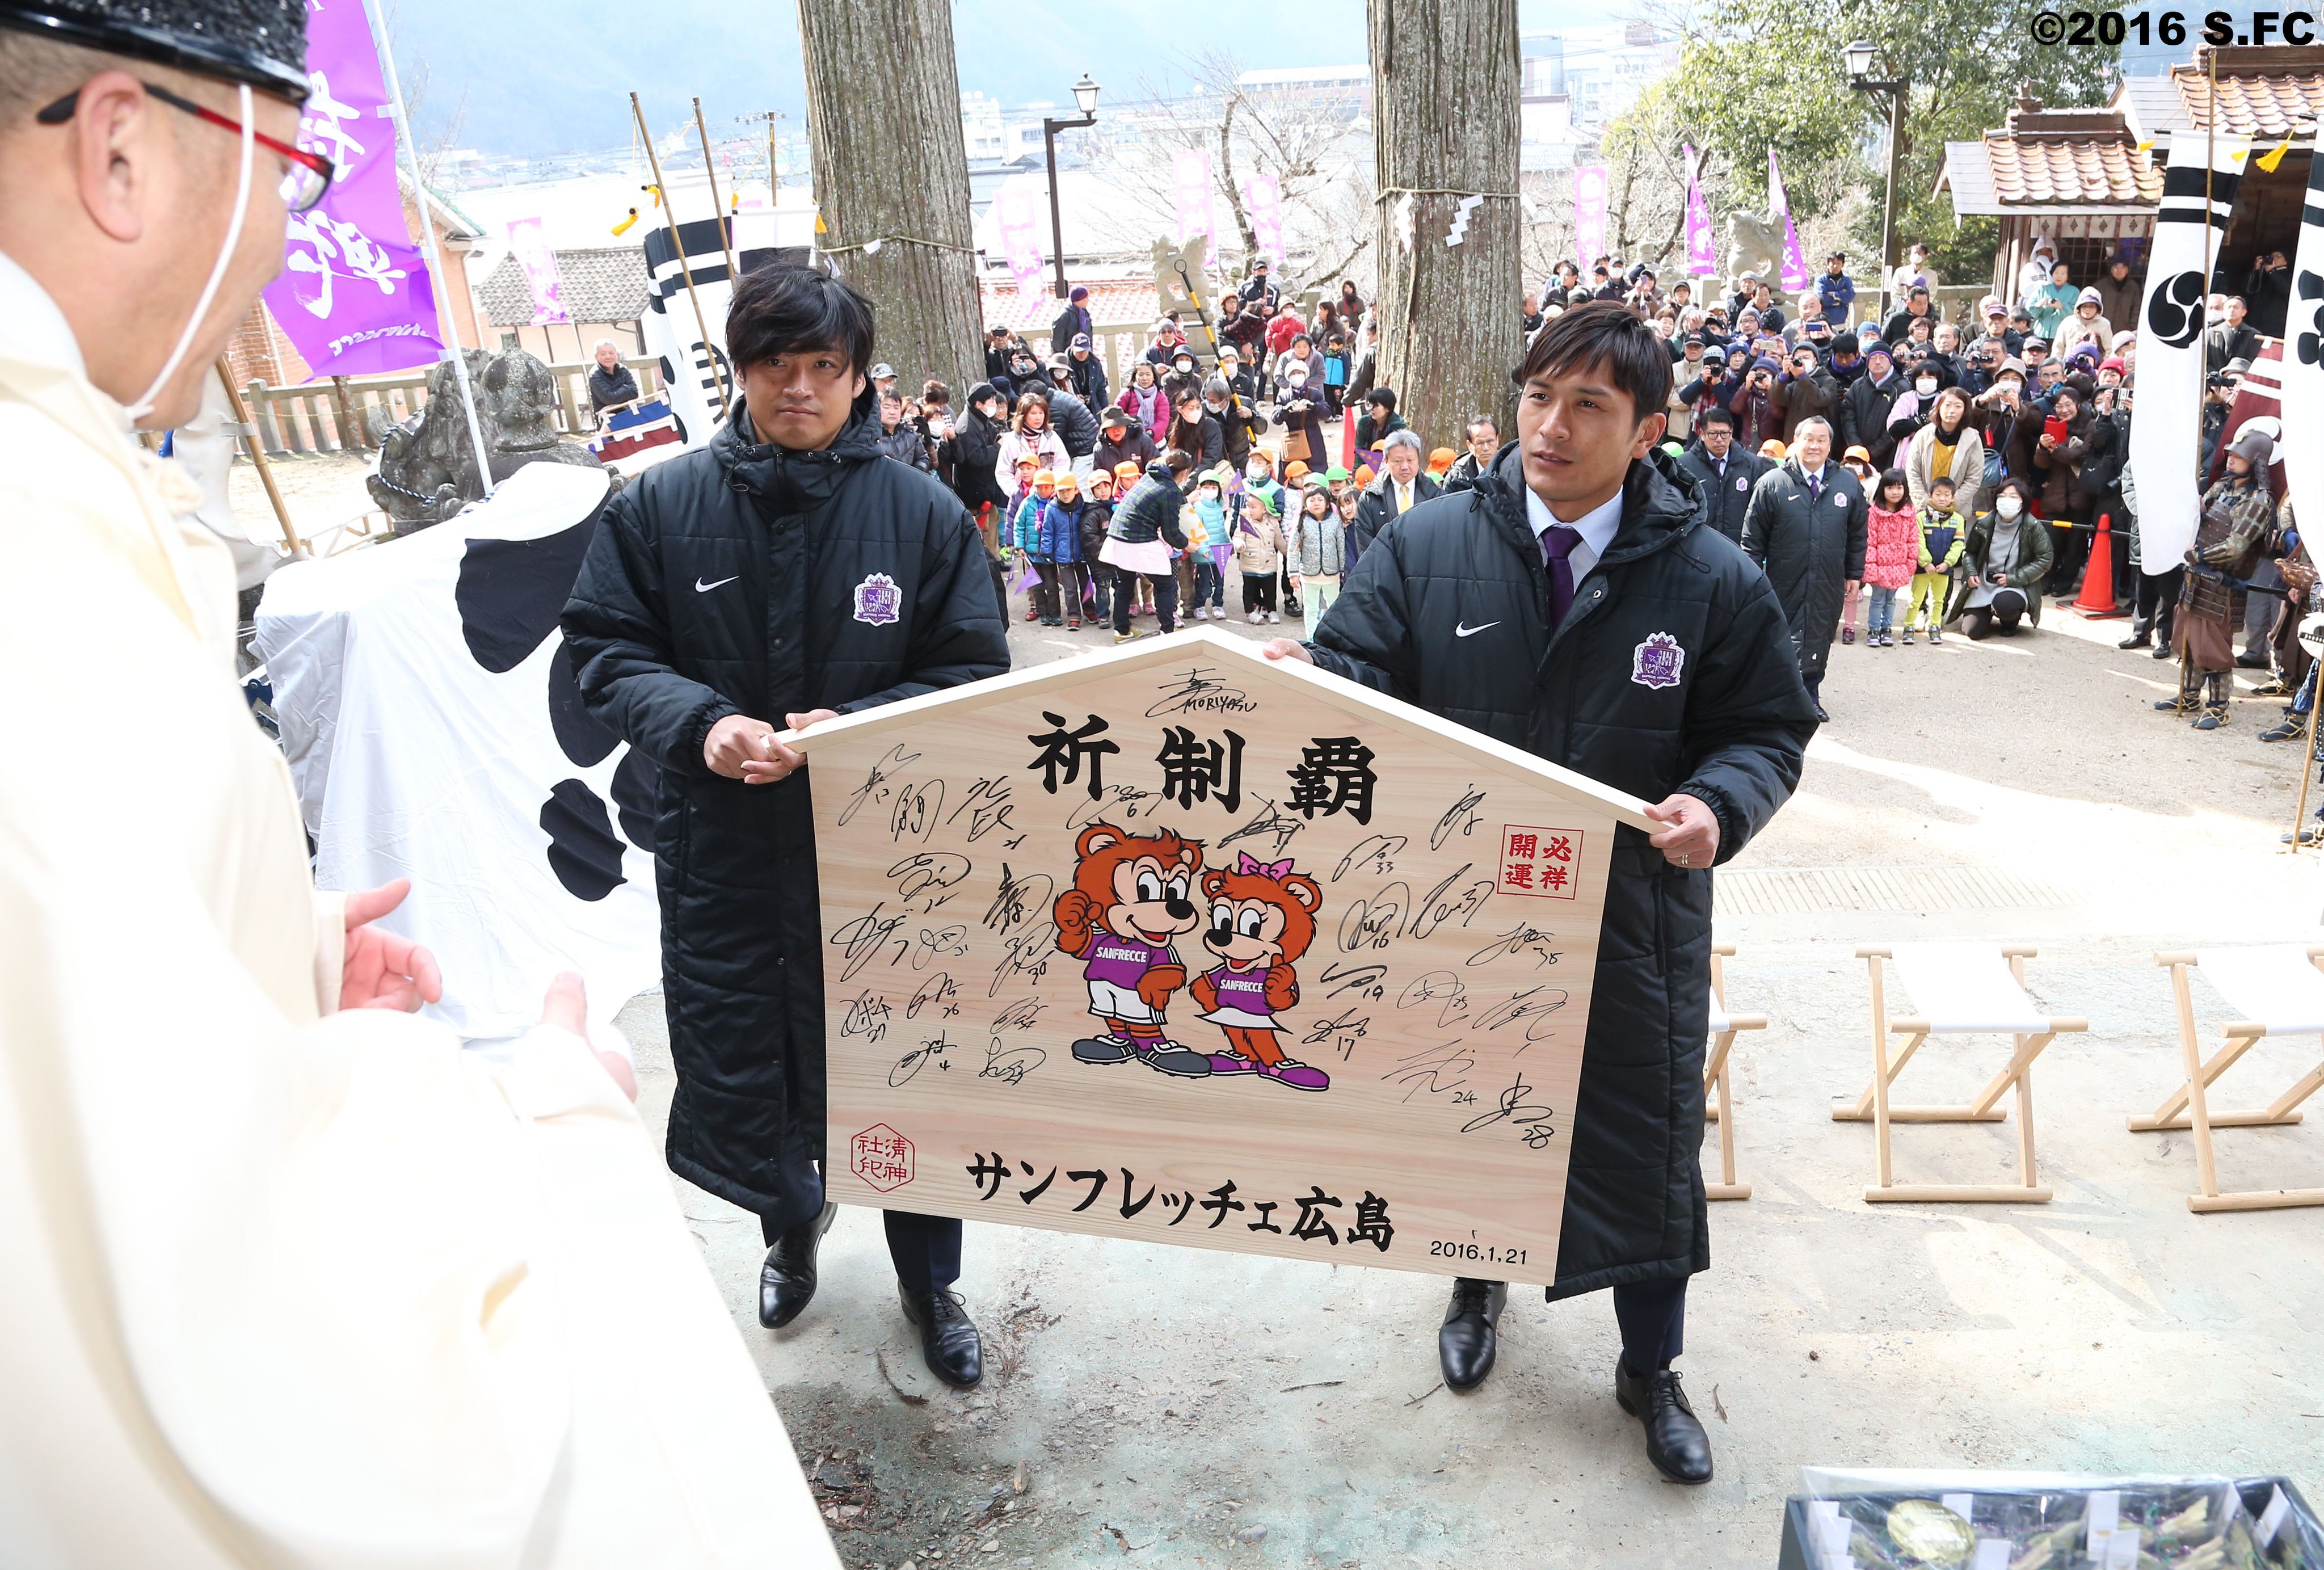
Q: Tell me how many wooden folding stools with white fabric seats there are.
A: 3